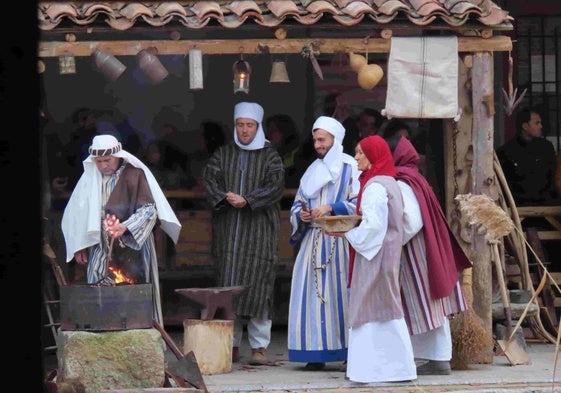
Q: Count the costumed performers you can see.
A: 5